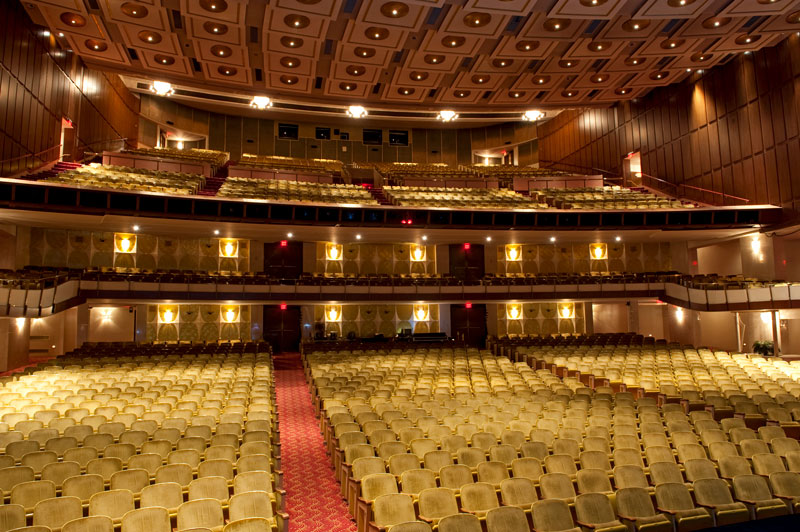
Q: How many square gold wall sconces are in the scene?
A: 12